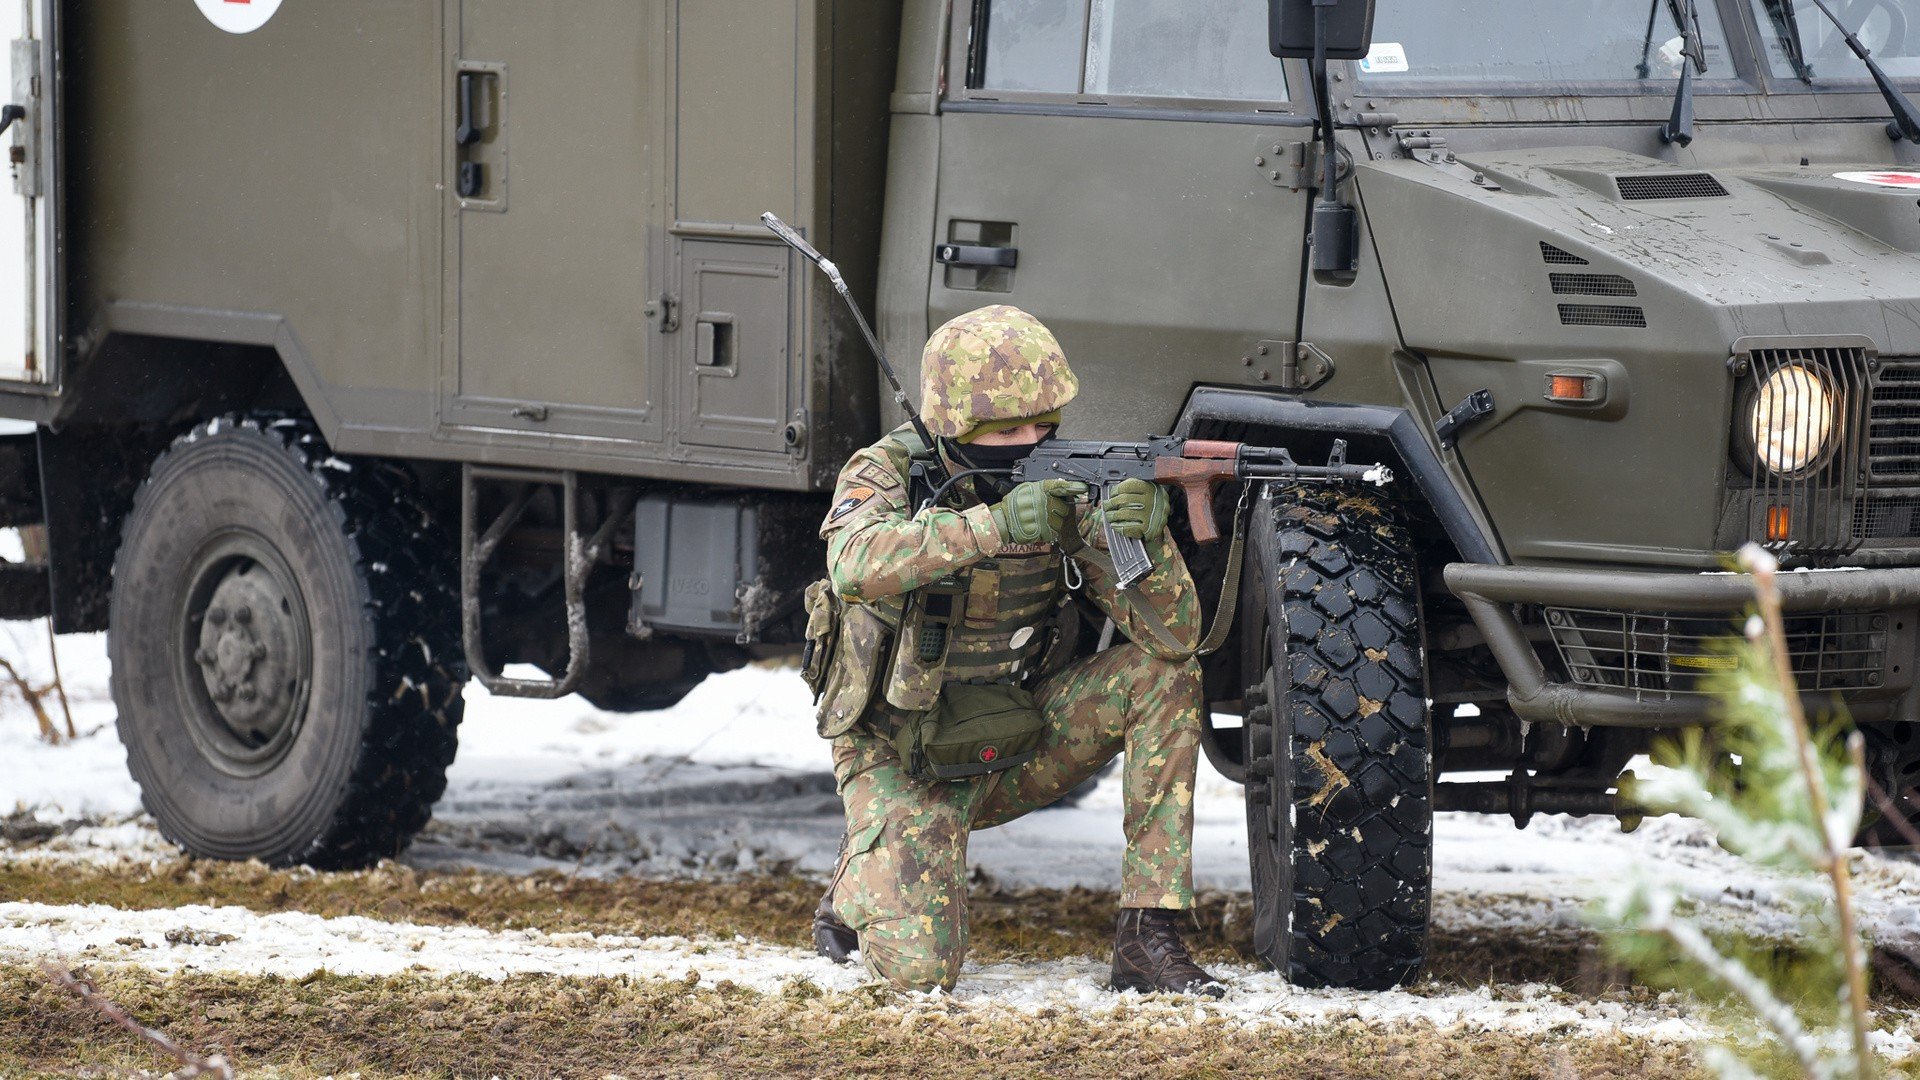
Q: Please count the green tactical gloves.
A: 2